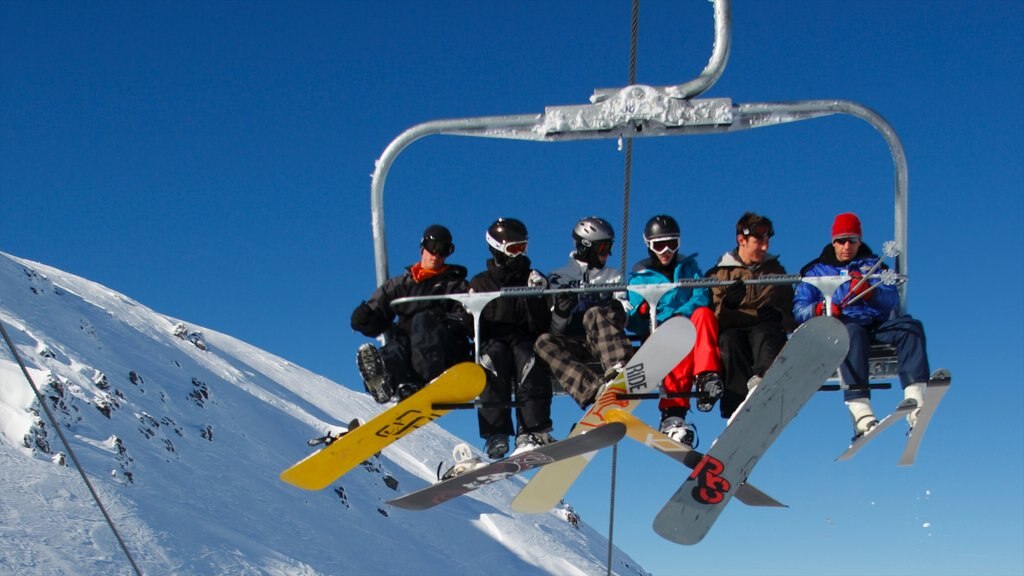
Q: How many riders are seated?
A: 6